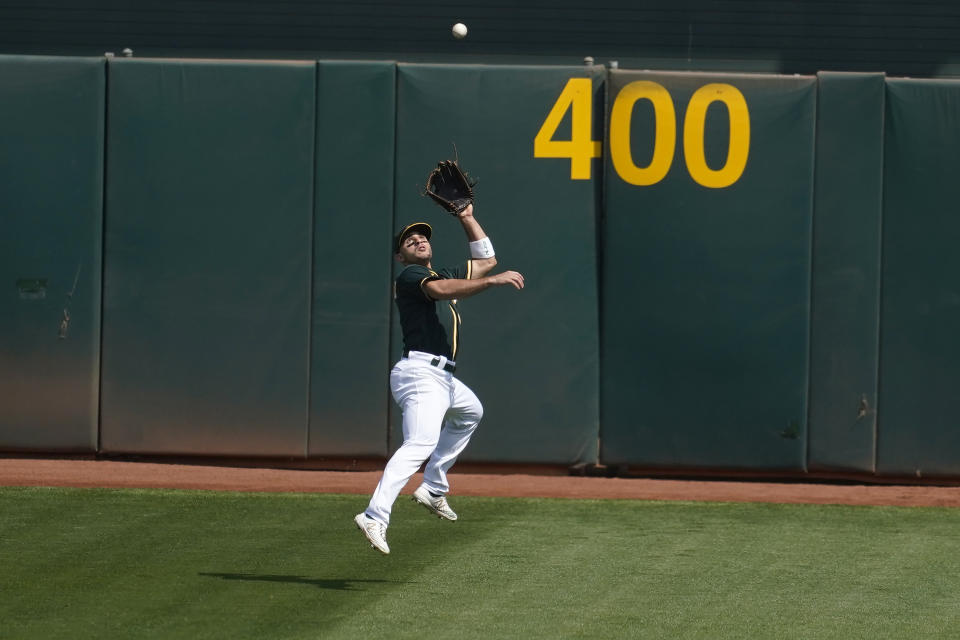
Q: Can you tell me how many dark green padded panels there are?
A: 7